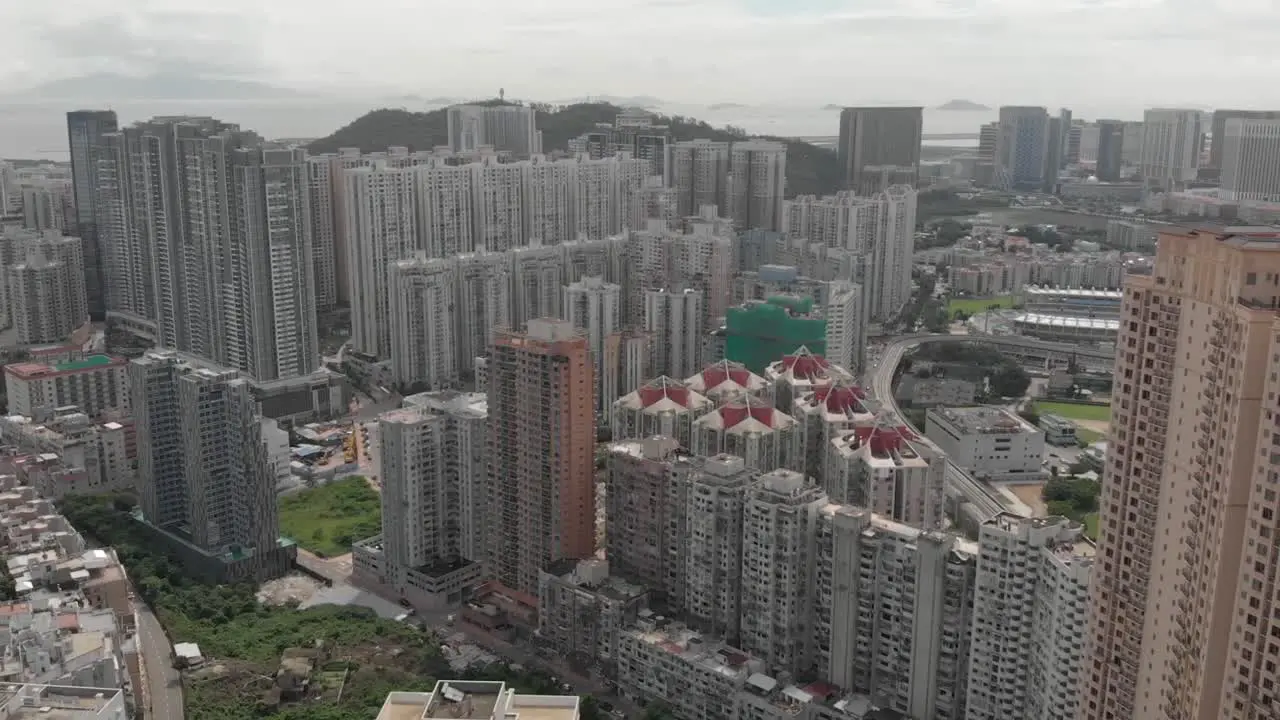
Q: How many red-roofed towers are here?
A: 6